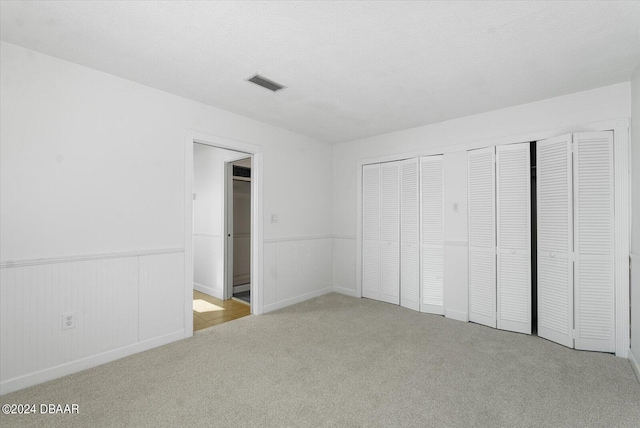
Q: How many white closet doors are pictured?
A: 8